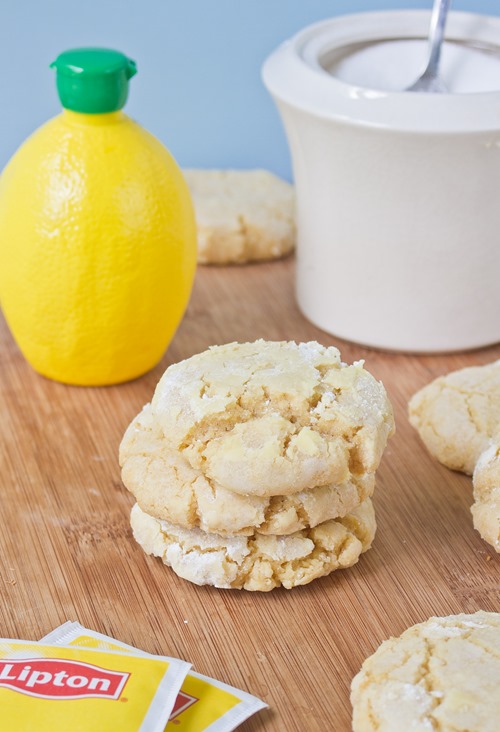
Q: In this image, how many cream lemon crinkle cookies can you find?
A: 7